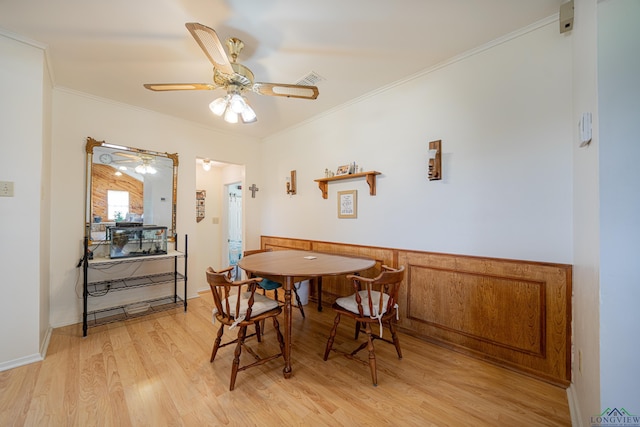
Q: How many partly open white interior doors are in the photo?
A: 1